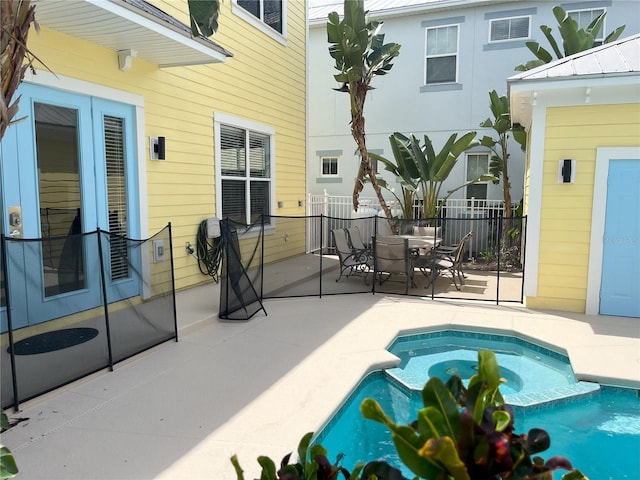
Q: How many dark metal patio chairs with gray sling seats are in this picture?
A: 6